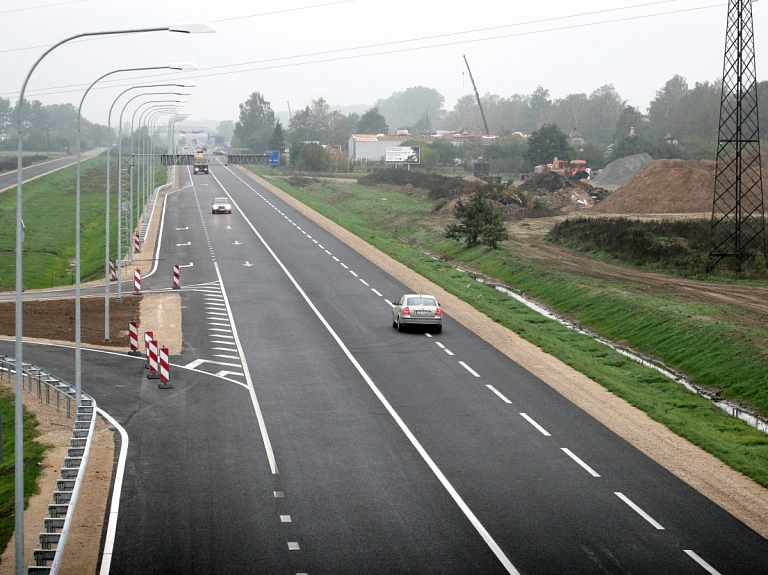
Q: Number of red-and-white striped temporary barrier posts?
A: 8